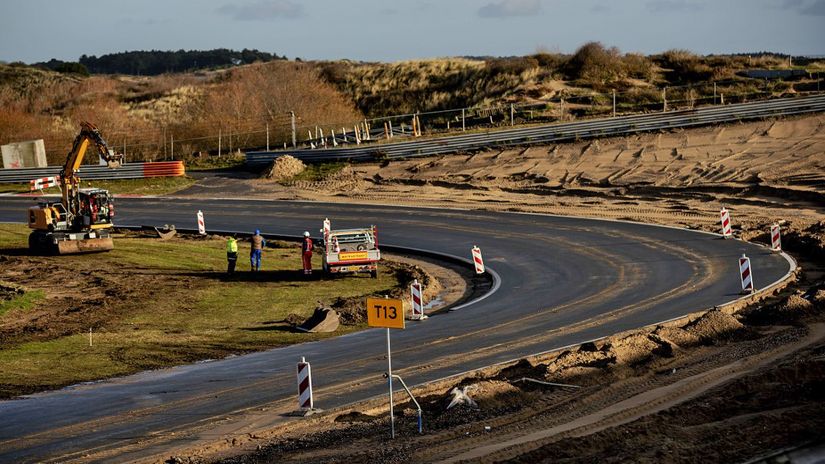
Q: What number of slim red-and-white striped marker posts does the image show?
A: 8